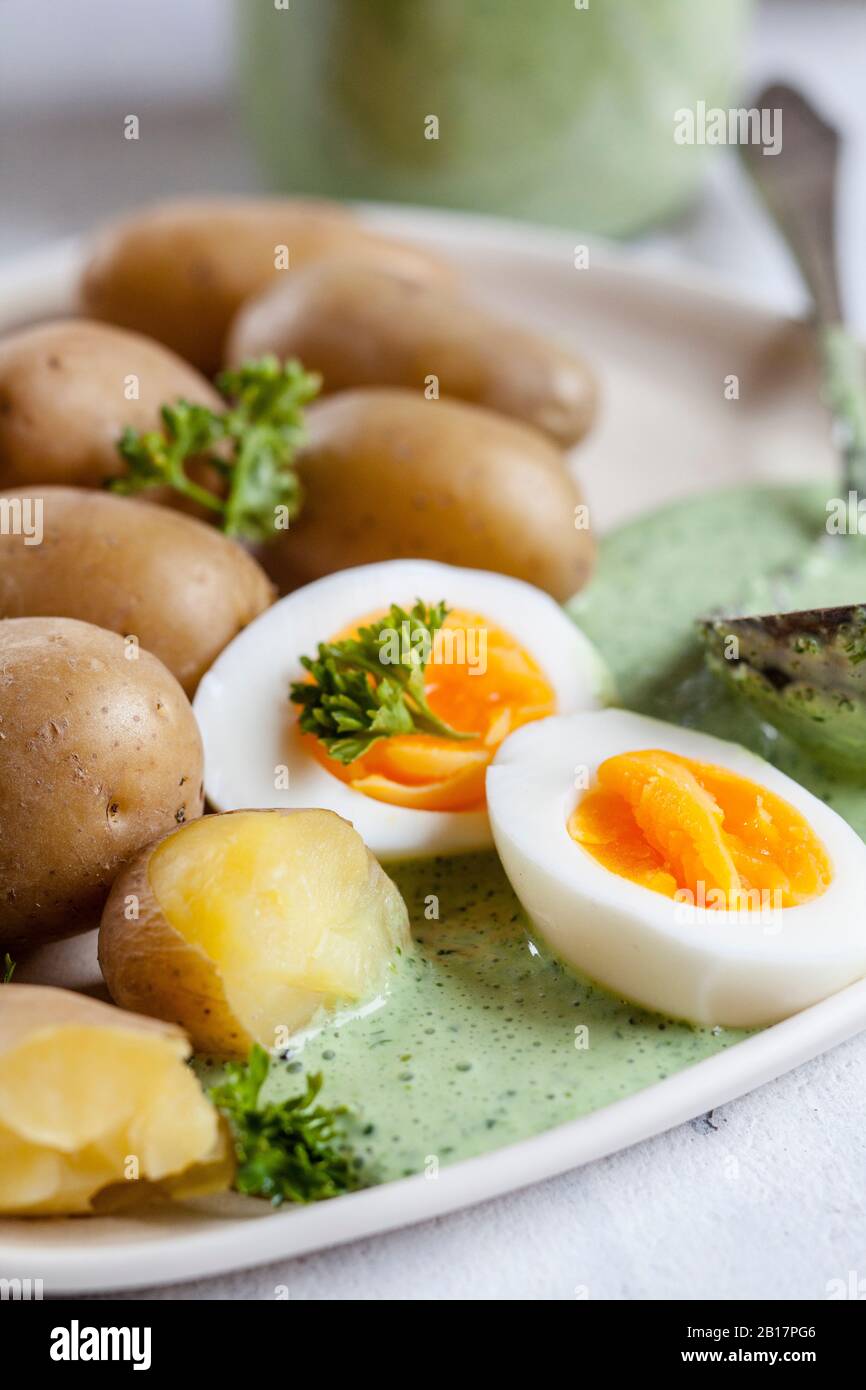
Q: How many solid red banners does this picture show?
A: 0